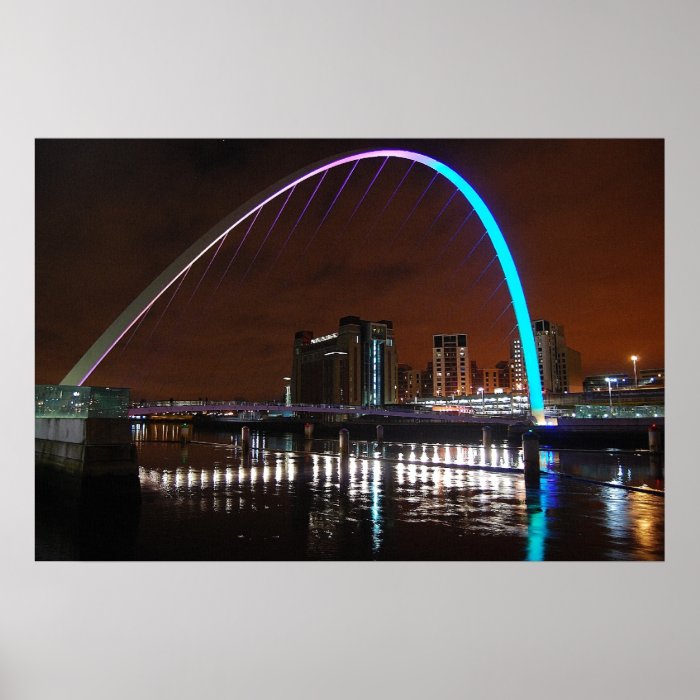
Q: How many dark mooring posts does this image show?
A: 8